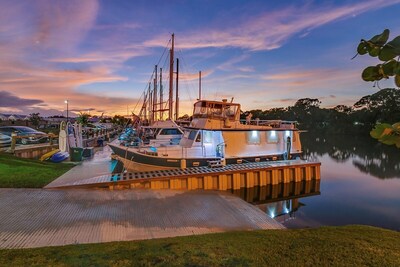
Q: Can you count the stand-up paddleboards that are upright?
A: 4